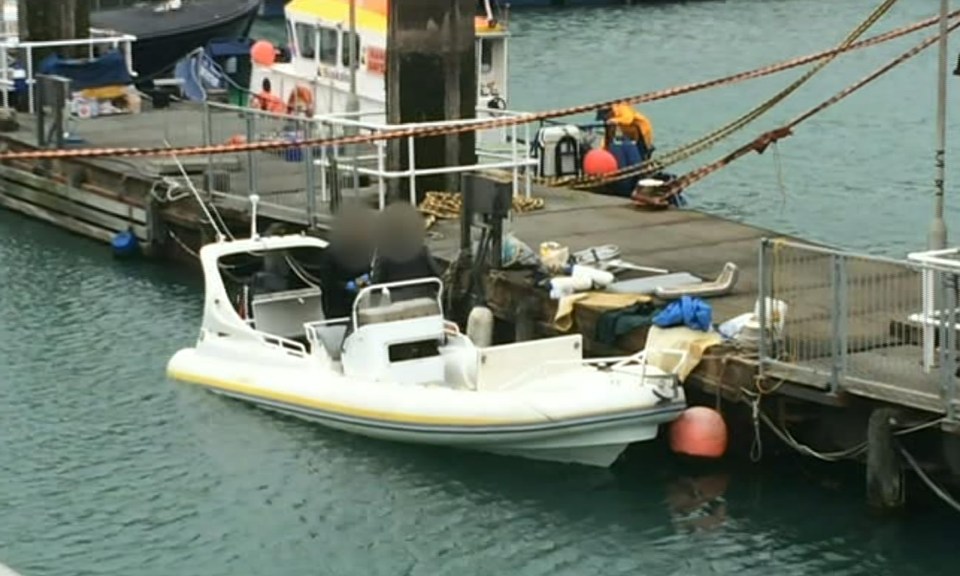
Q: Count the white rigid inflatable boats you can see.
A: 1